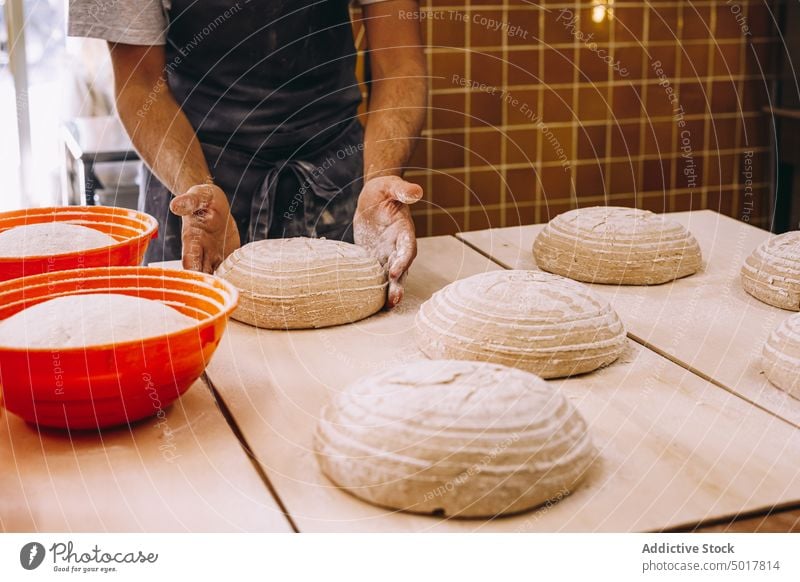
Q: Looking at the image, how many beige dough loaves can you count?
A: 6